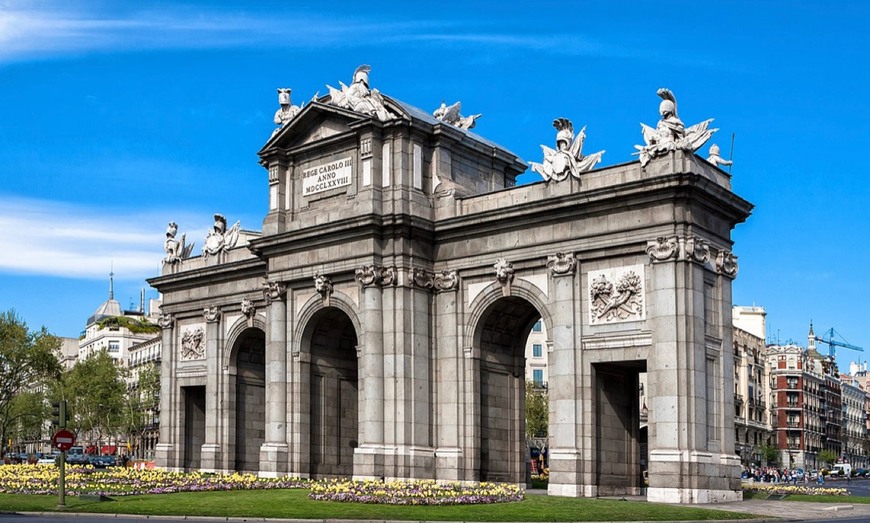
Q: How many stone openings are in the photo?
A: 5